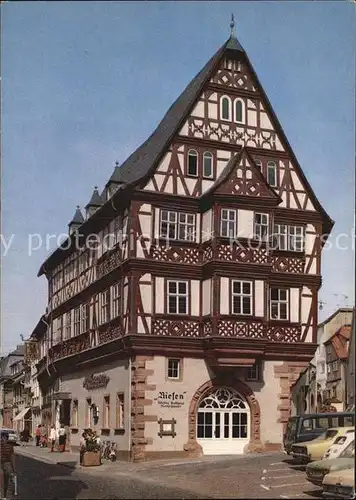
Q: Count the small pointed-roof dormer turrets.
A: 3